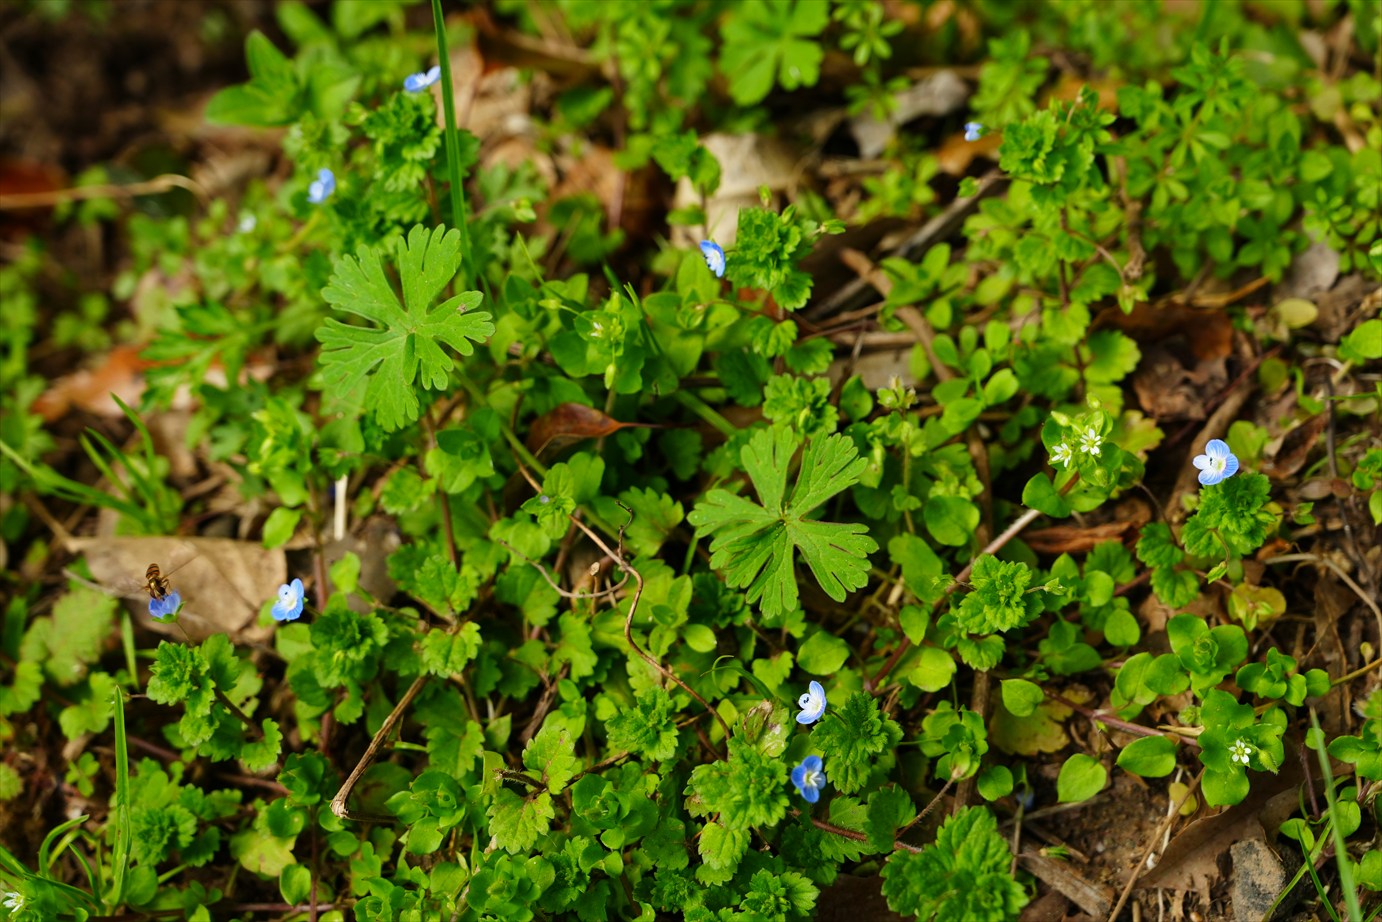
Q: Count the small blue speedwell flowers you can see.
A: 9